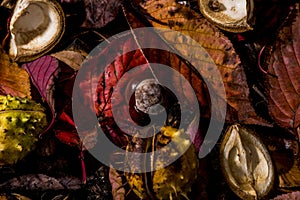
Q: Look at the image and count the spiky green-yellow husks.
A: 2